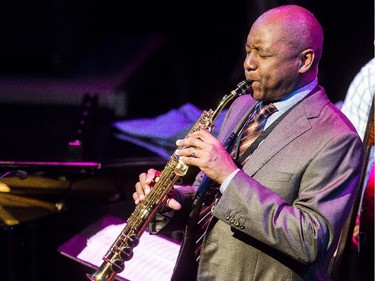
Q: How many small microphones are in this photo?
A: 1